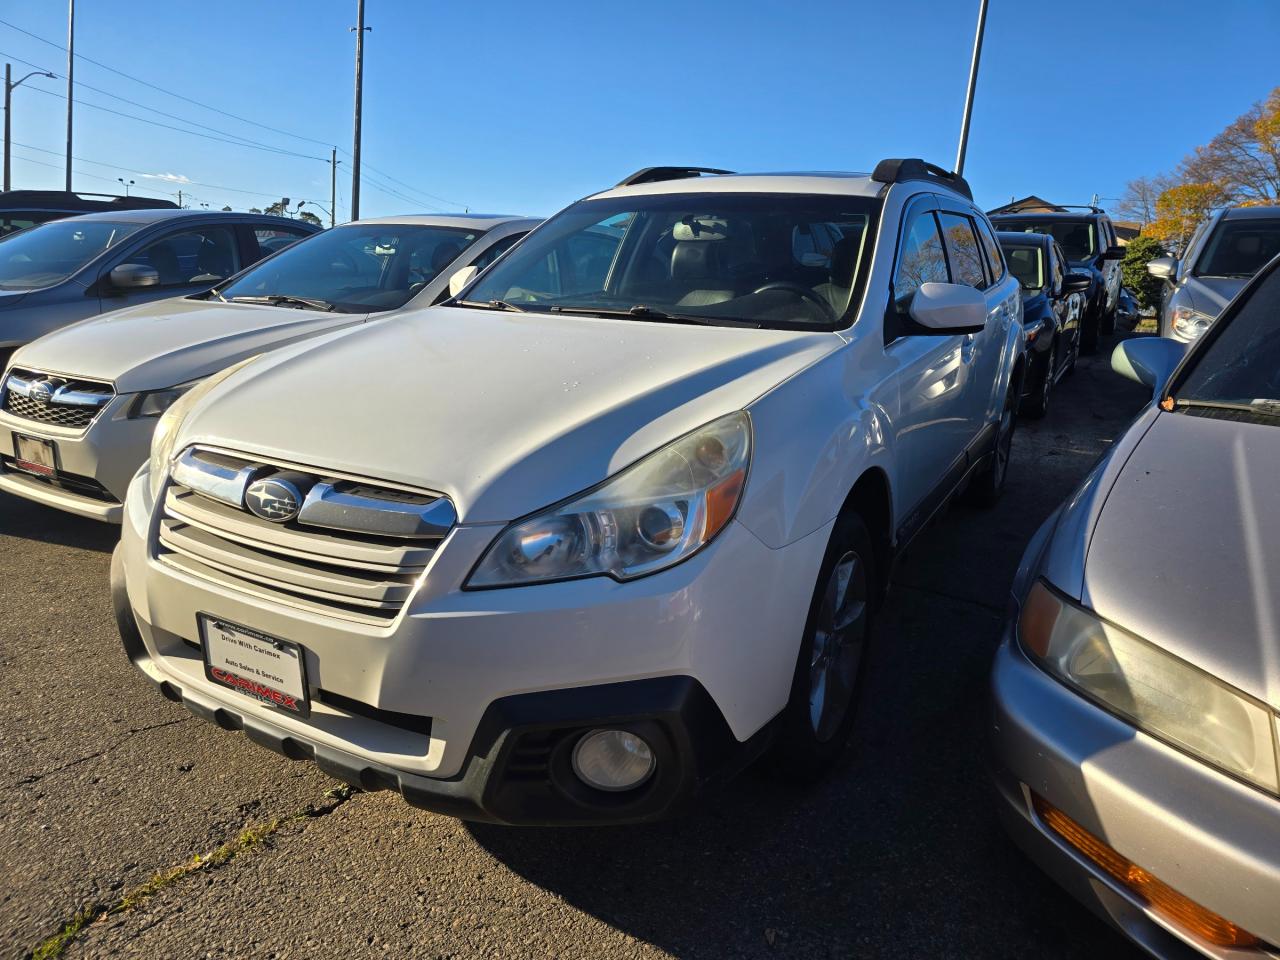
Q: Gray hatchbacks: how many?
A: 0